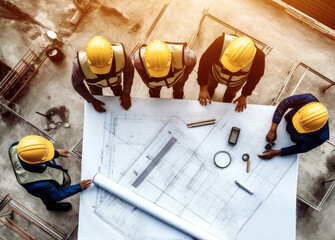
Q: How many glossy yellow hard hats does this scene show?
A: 5